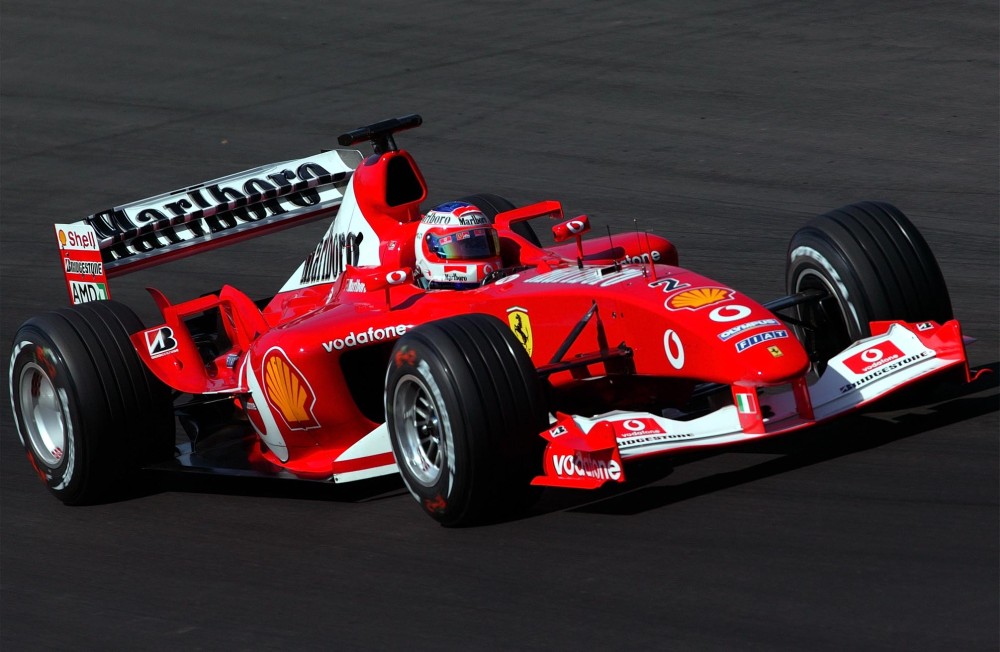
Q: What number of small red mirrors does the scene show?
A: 2